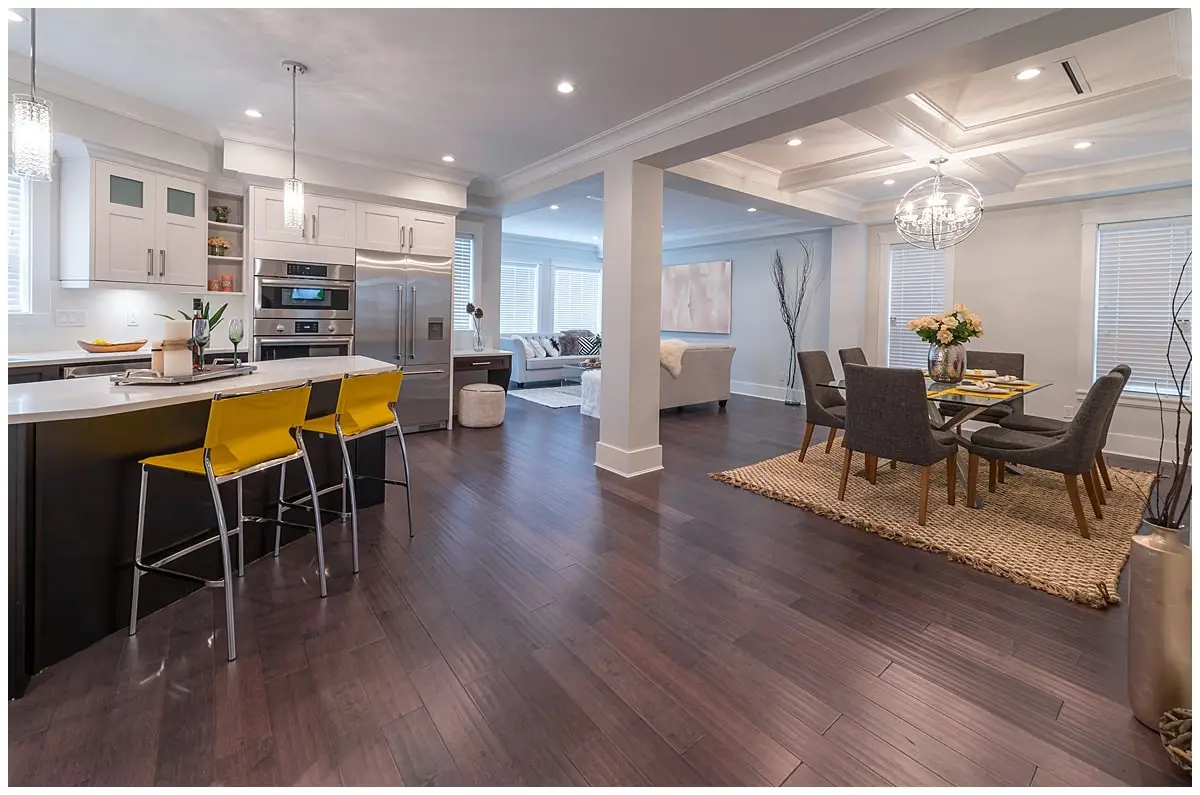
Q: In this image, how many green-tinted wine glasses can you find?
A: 2